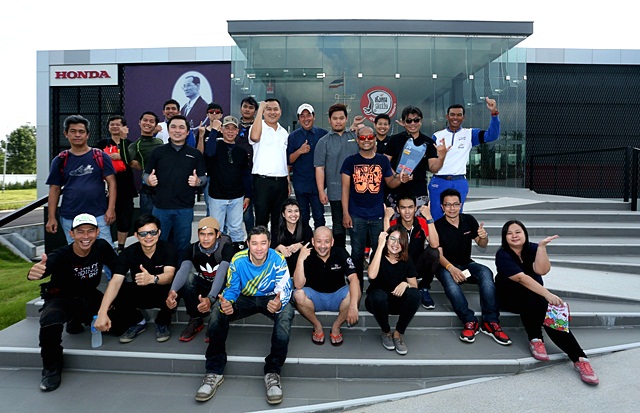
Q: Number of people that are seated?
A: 10